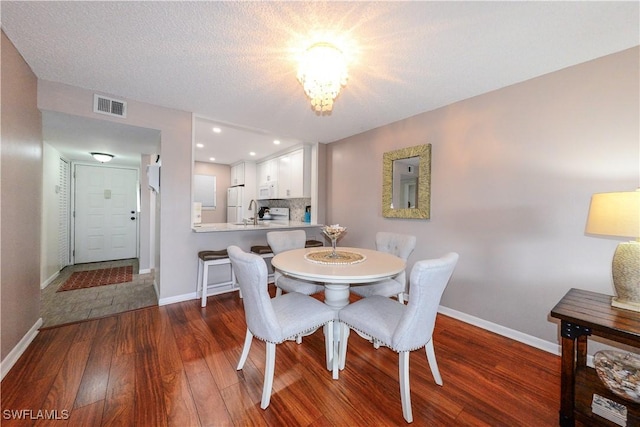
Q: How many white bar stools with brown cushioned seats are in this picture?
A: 3